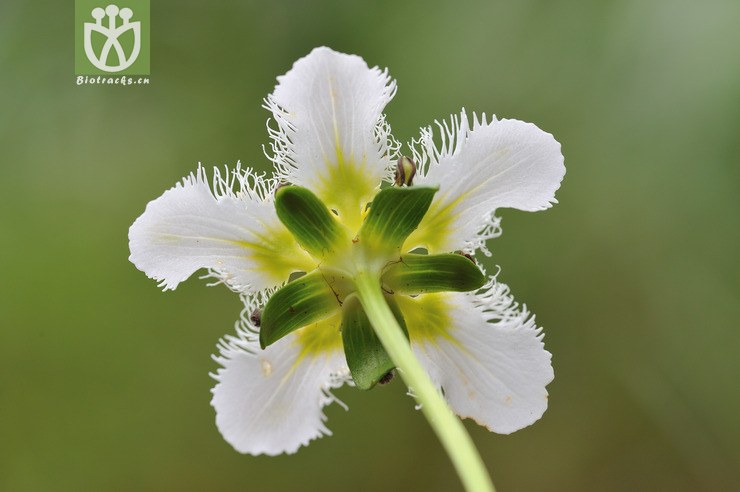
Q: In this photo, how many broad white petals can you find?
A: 5